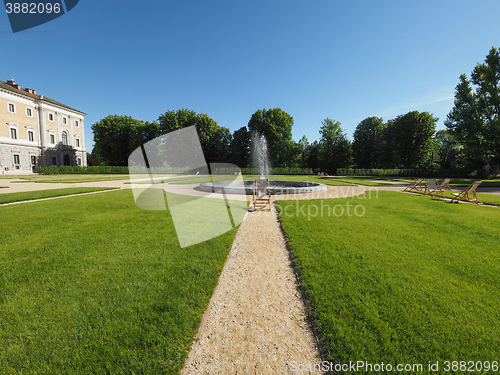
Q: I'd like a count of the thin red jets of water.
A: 0